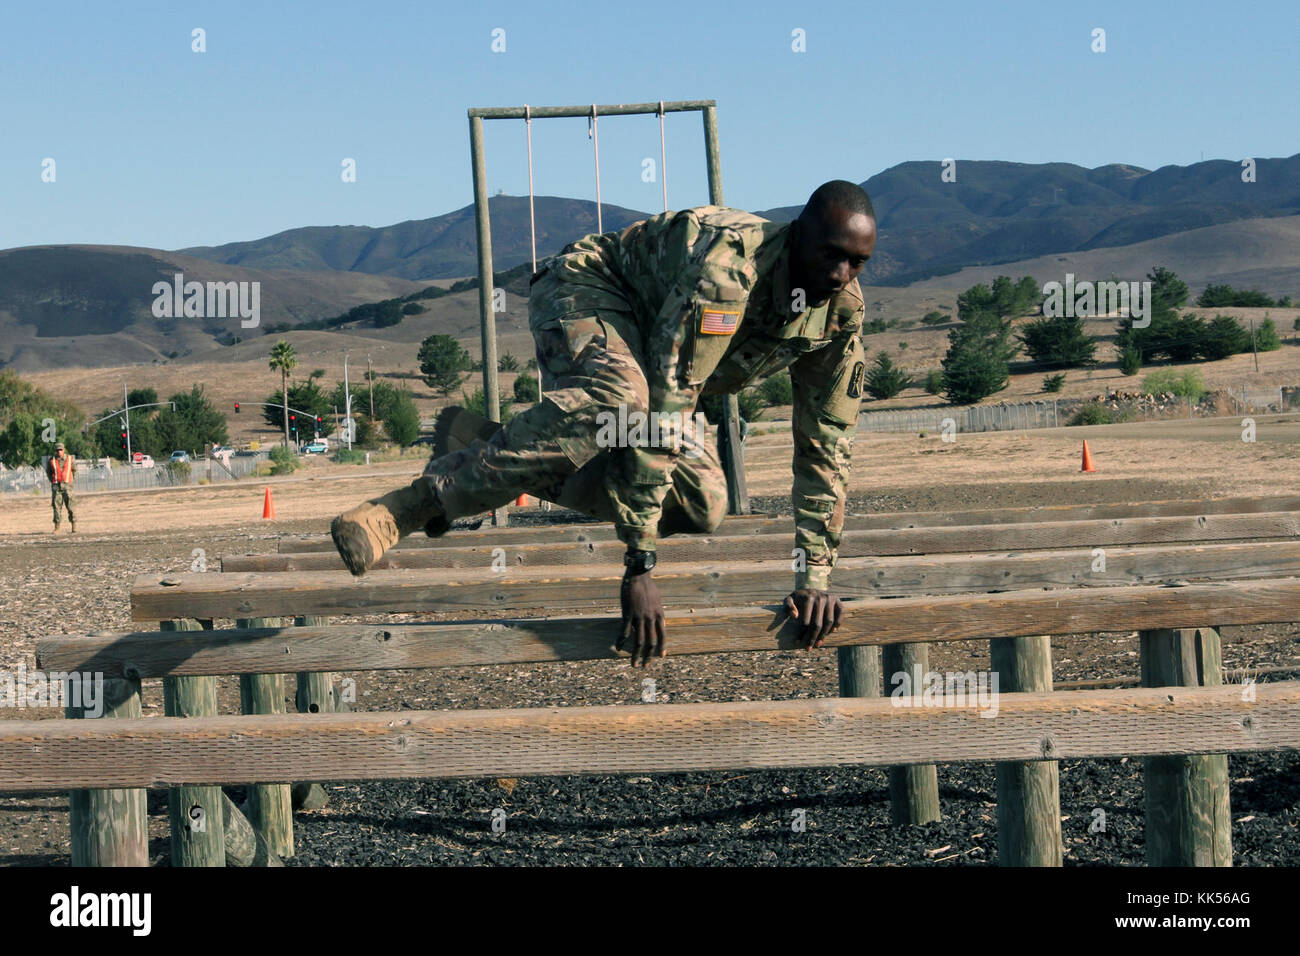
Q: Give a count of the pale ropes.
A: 3